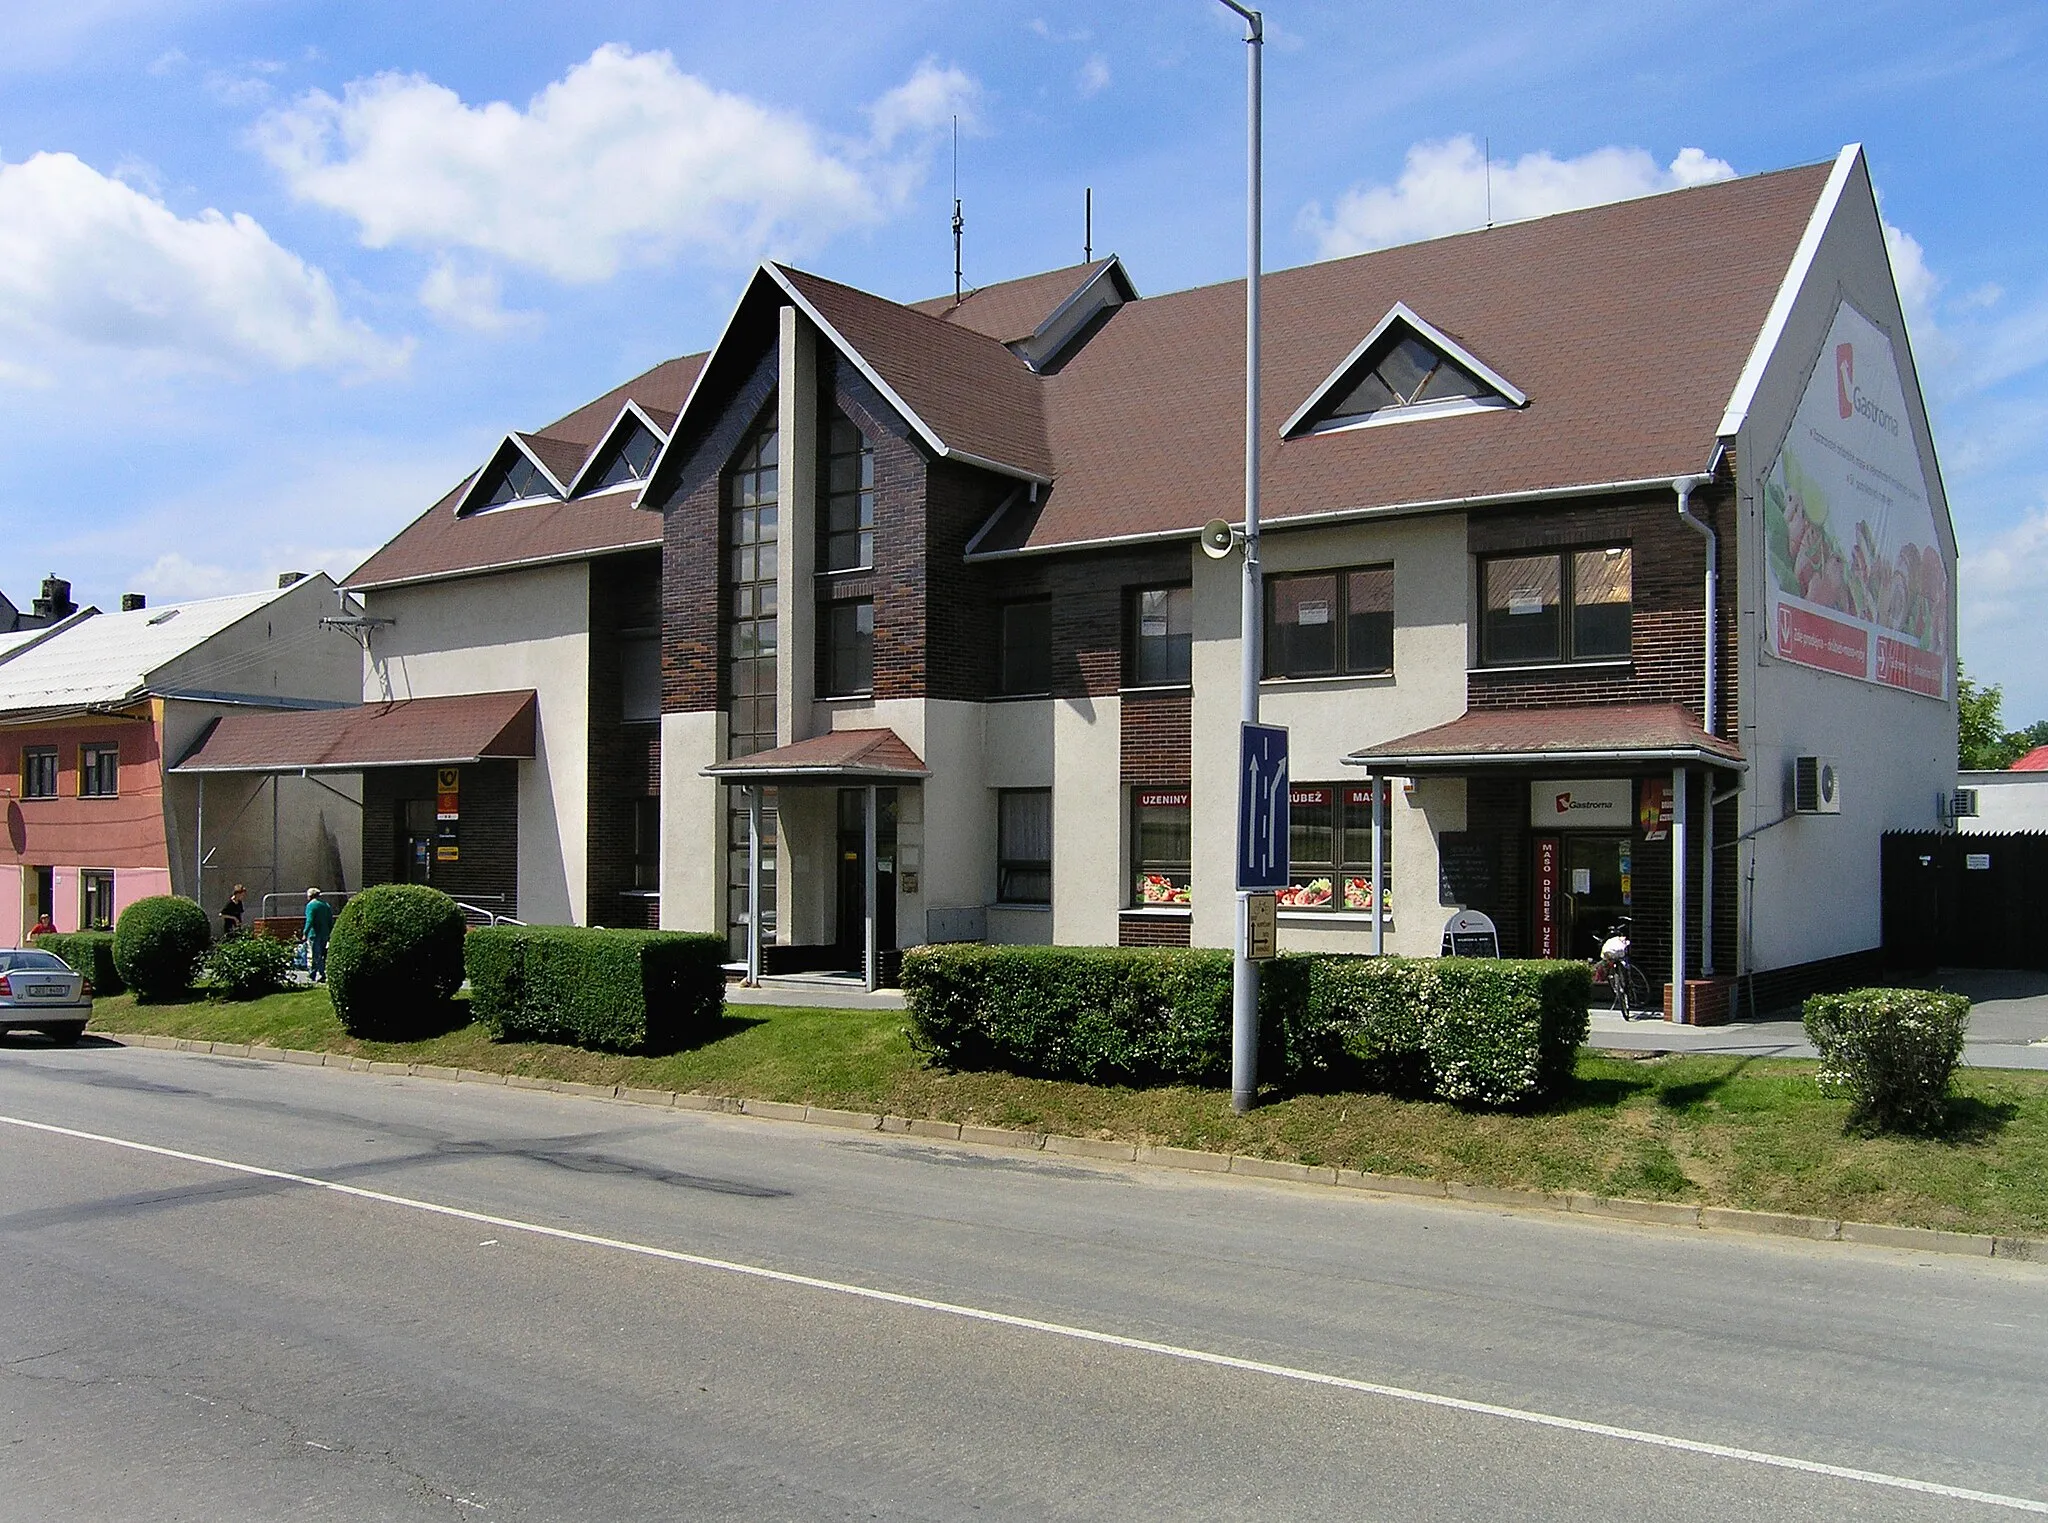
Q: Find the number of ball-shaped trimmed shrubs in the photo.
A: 2